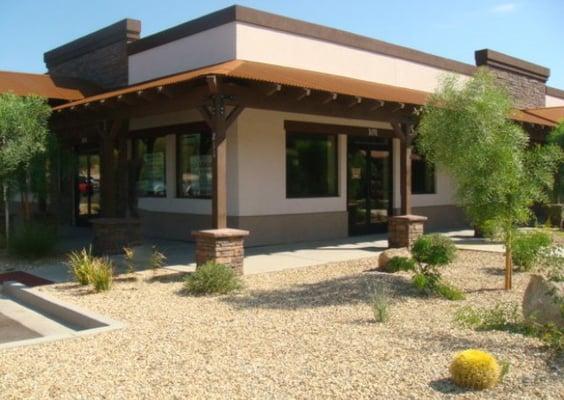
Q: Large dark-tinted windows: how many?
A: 4